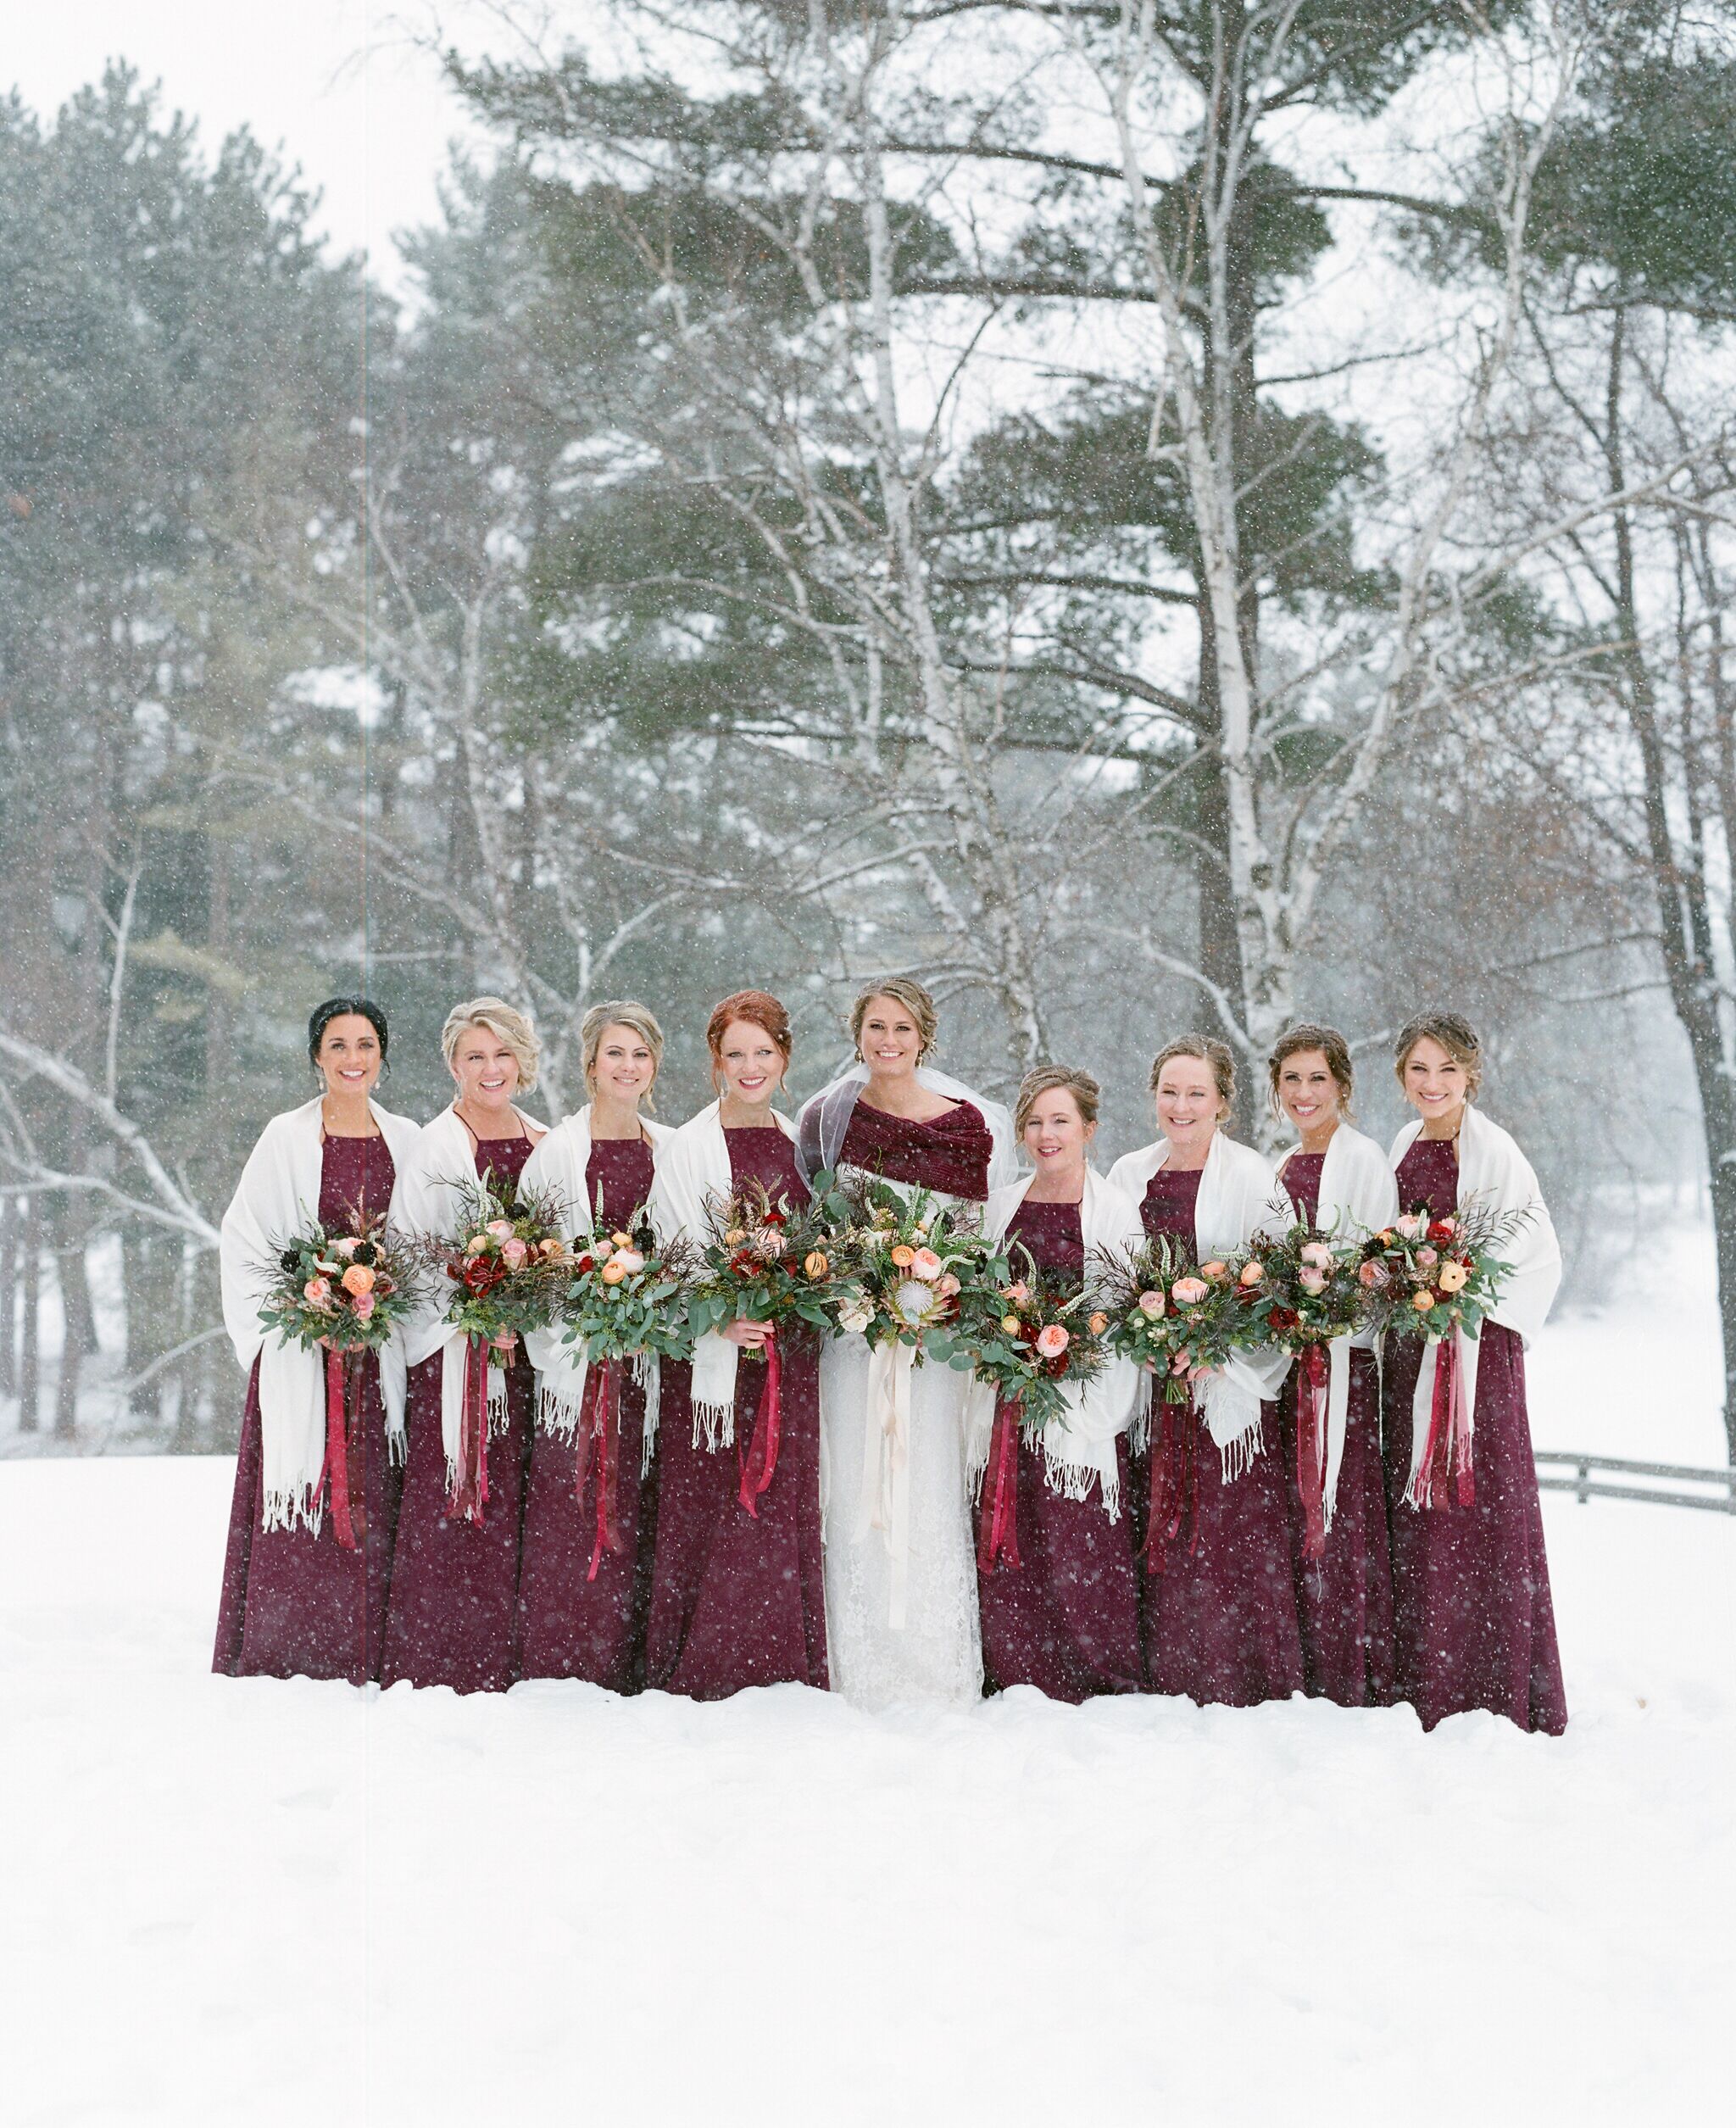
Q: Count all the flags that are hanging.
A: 0